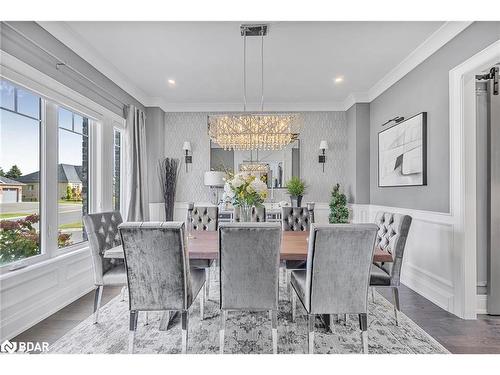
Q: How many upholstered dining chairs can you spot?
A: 8